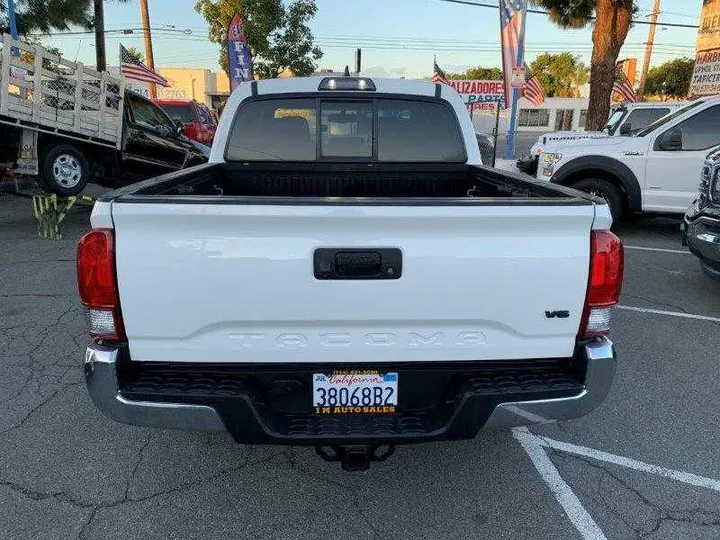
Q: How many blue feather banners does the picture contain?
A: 1